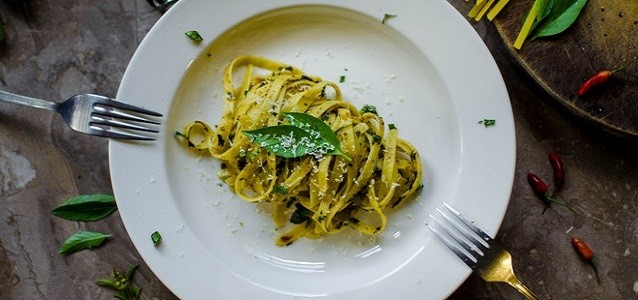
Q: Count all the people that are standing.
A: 0